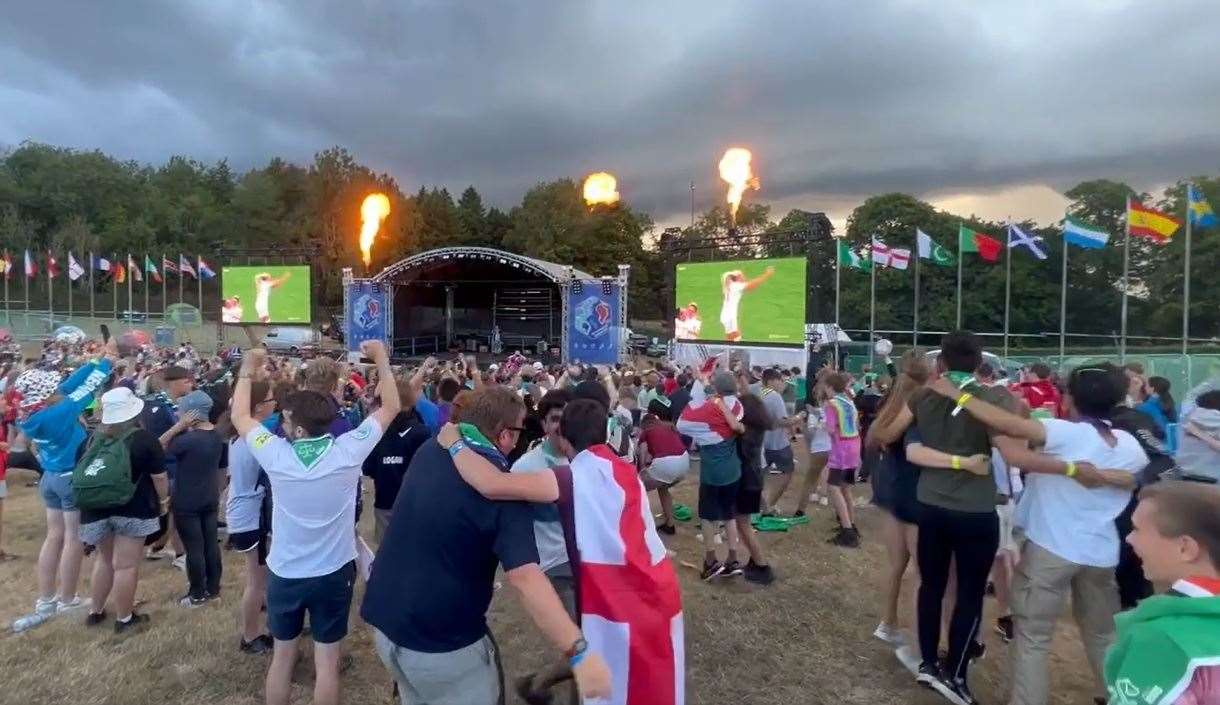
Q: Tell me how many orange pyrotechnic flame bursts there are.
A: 3